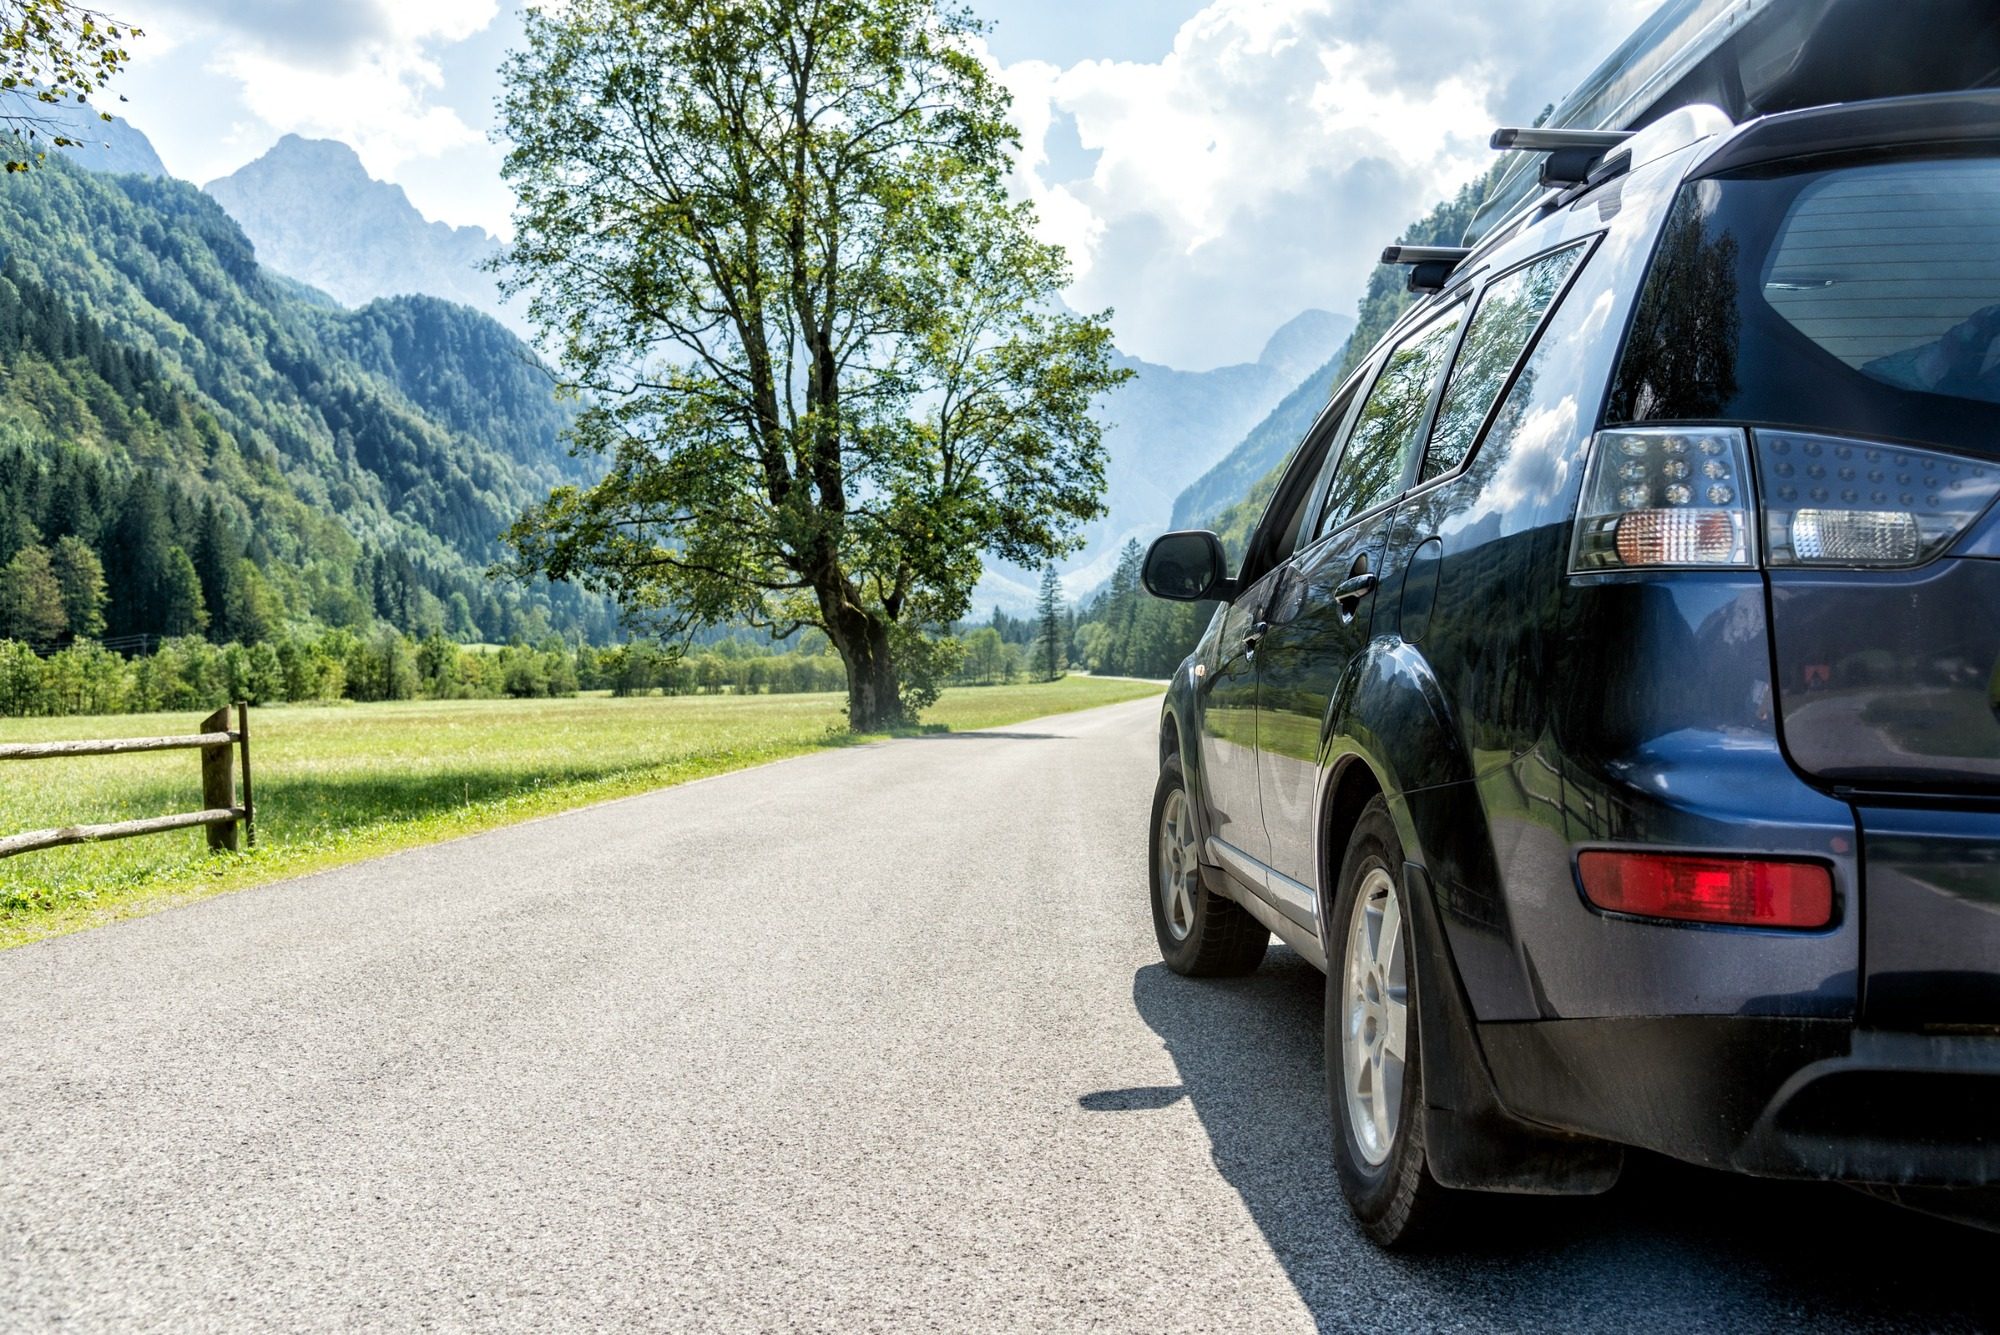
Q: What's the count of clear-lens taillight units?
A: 2